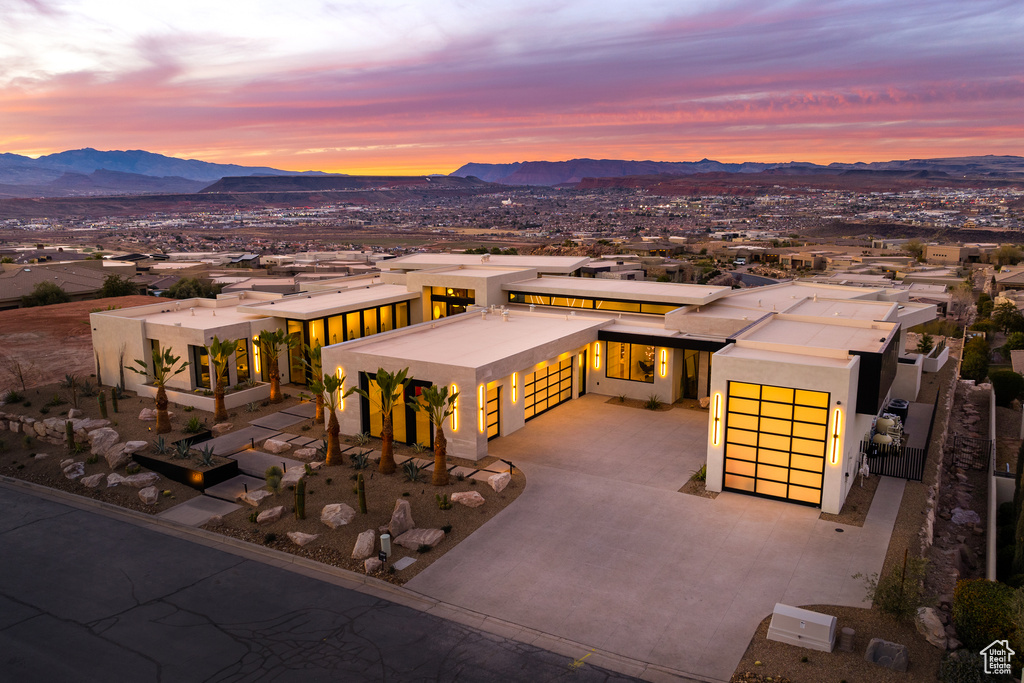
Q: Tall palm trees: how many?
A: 7